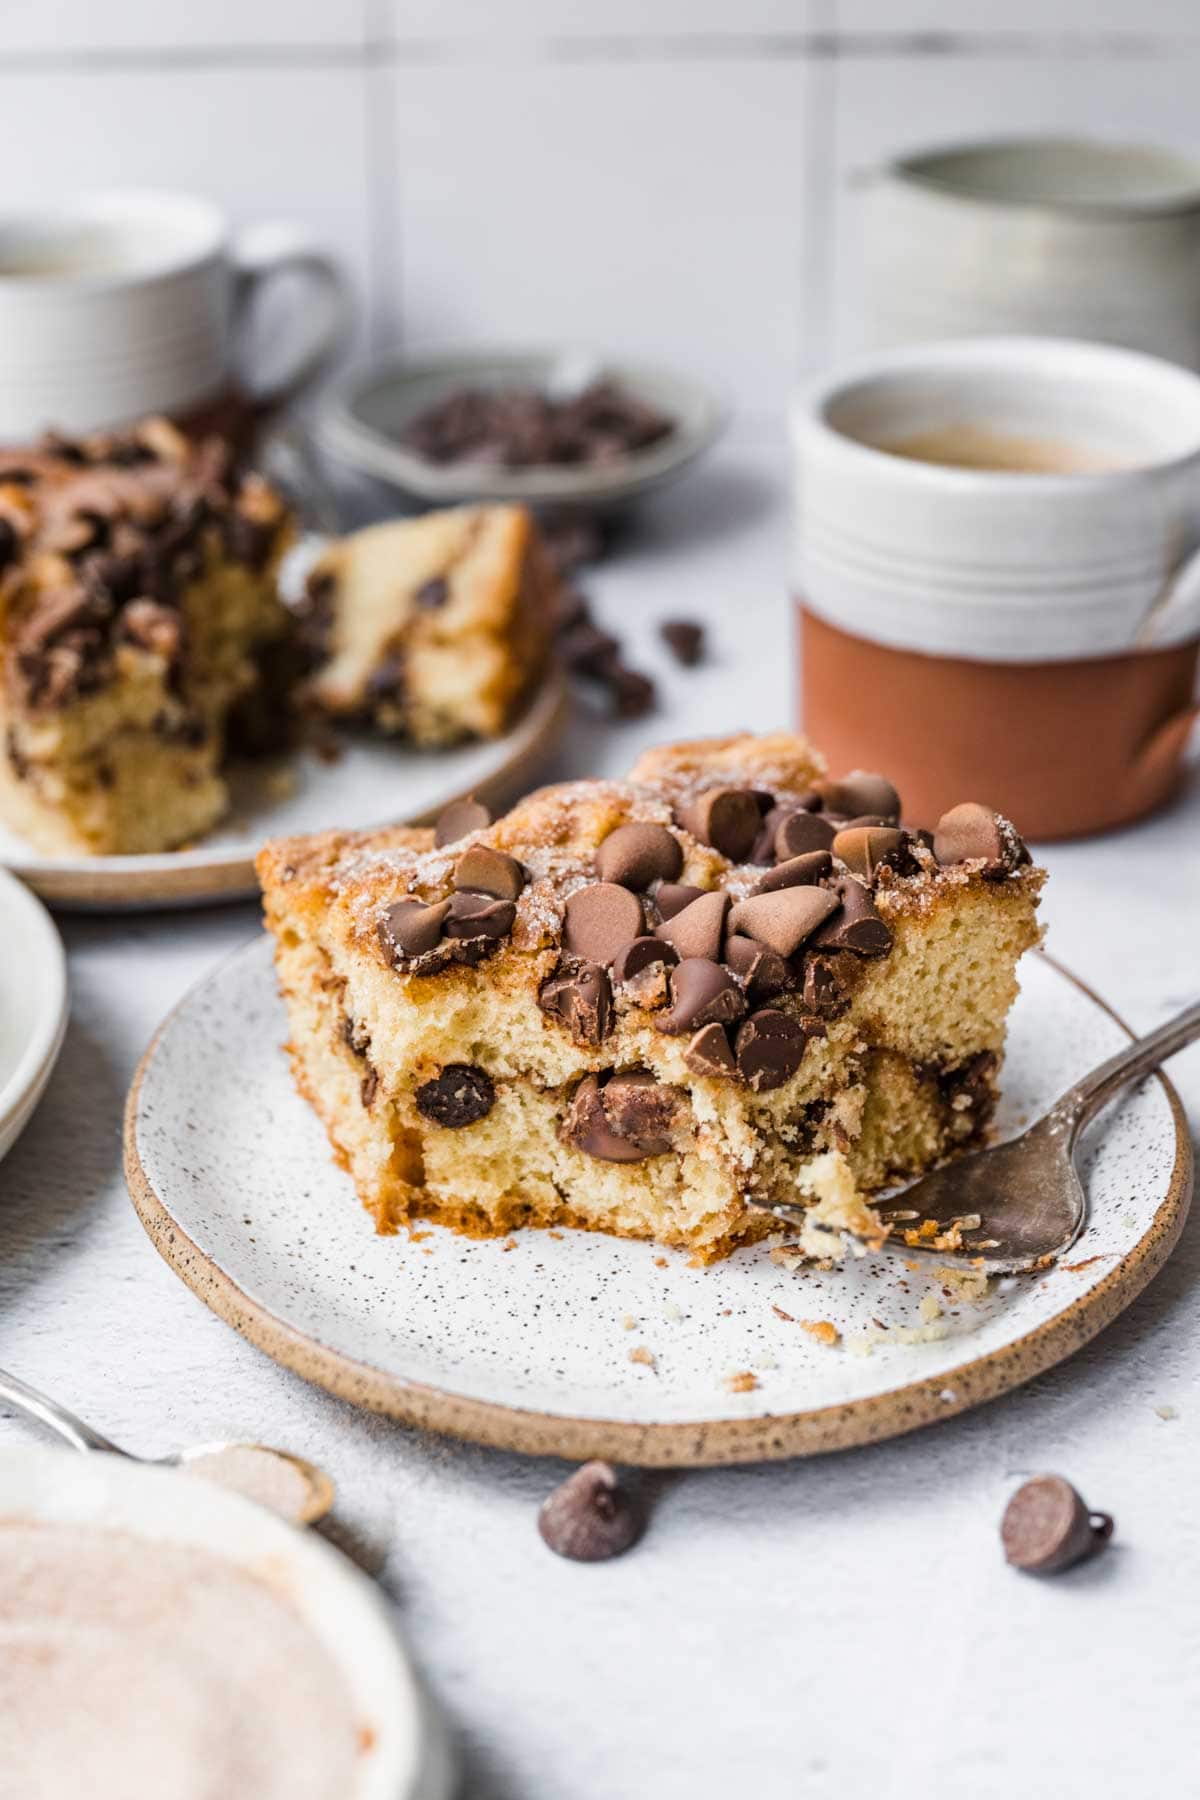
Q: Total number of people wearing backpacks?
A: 0